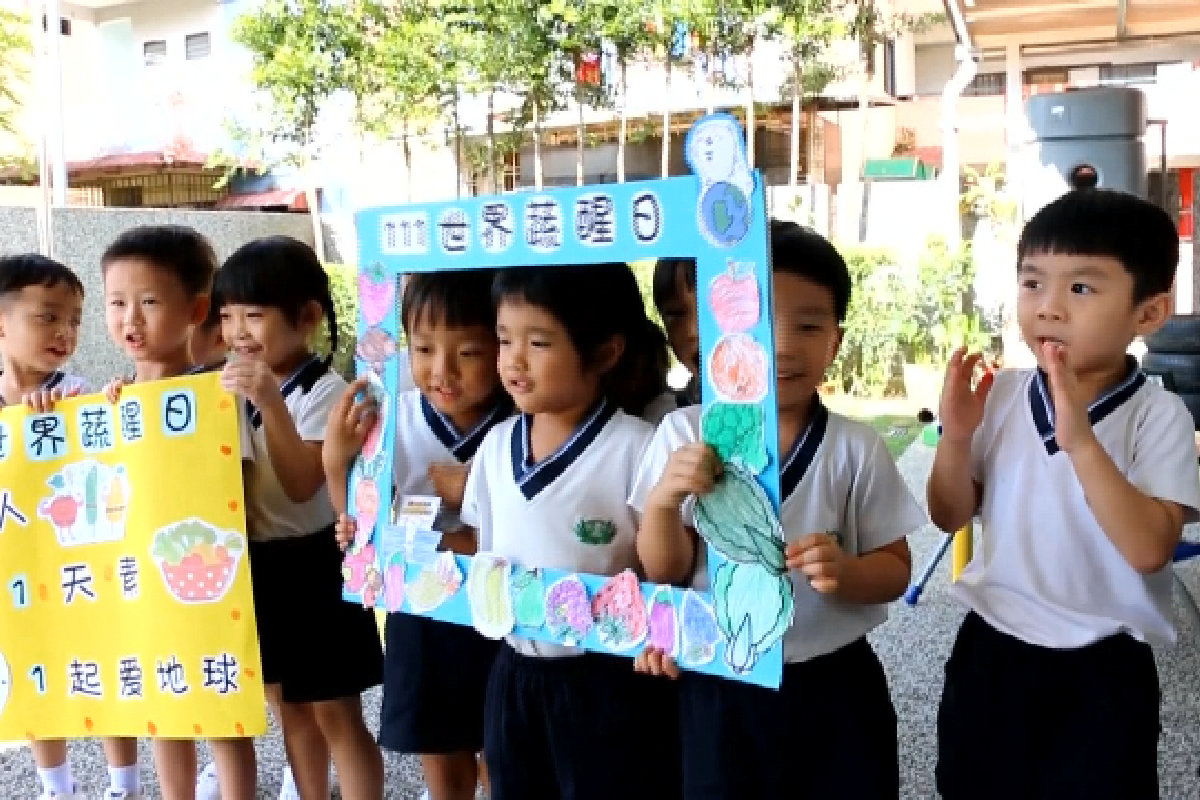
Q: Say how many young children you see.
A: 9